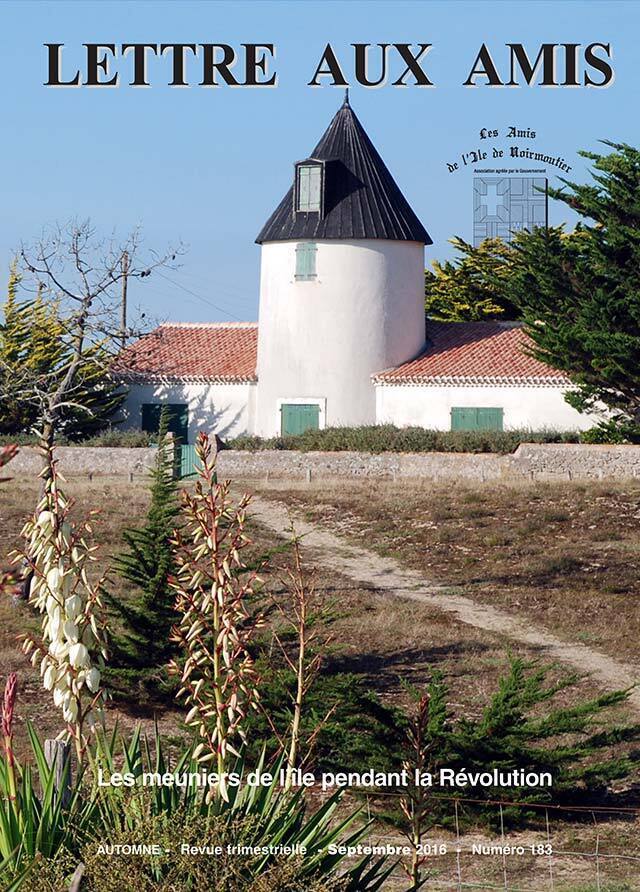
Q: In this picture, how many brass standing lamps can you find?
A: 0